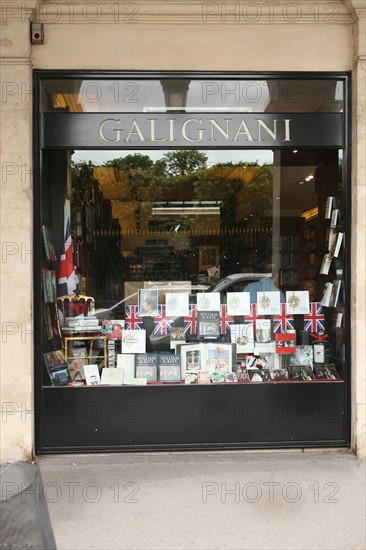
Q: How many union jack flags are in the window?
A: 8